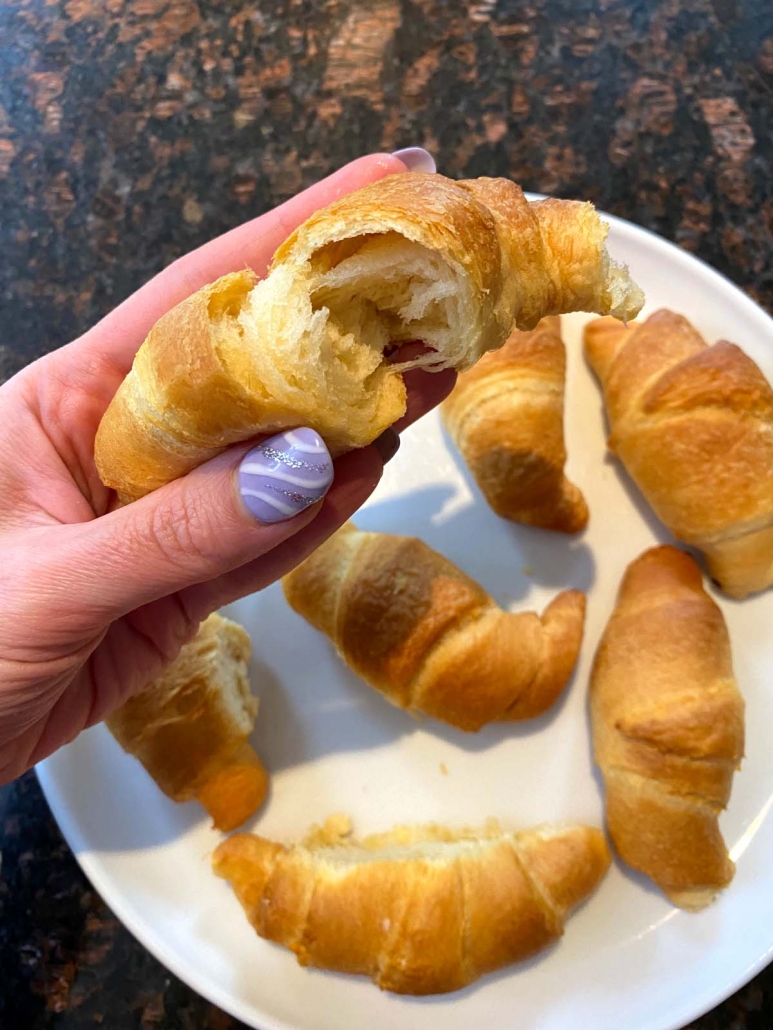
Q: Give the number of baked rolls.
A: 7